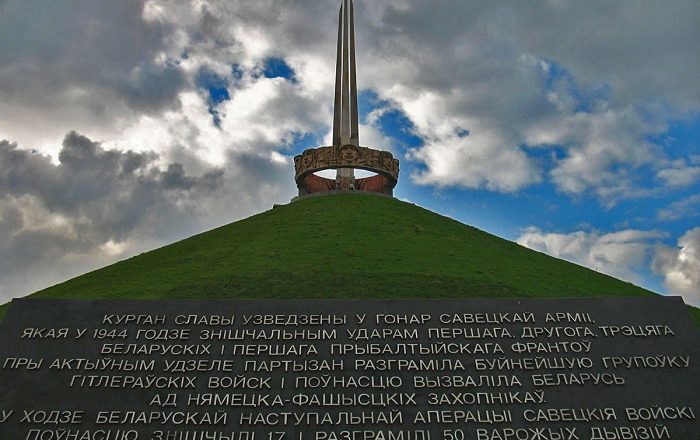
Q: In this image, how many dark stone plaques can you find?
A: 1